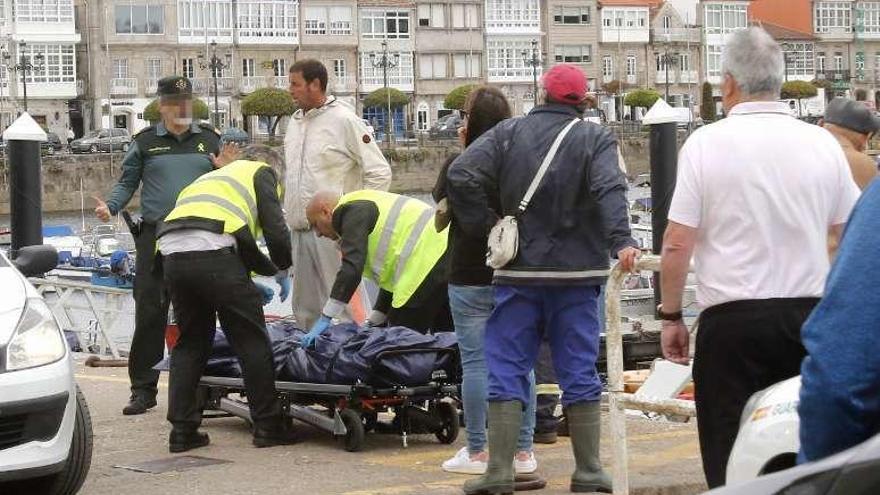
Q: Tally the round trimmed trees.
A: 6